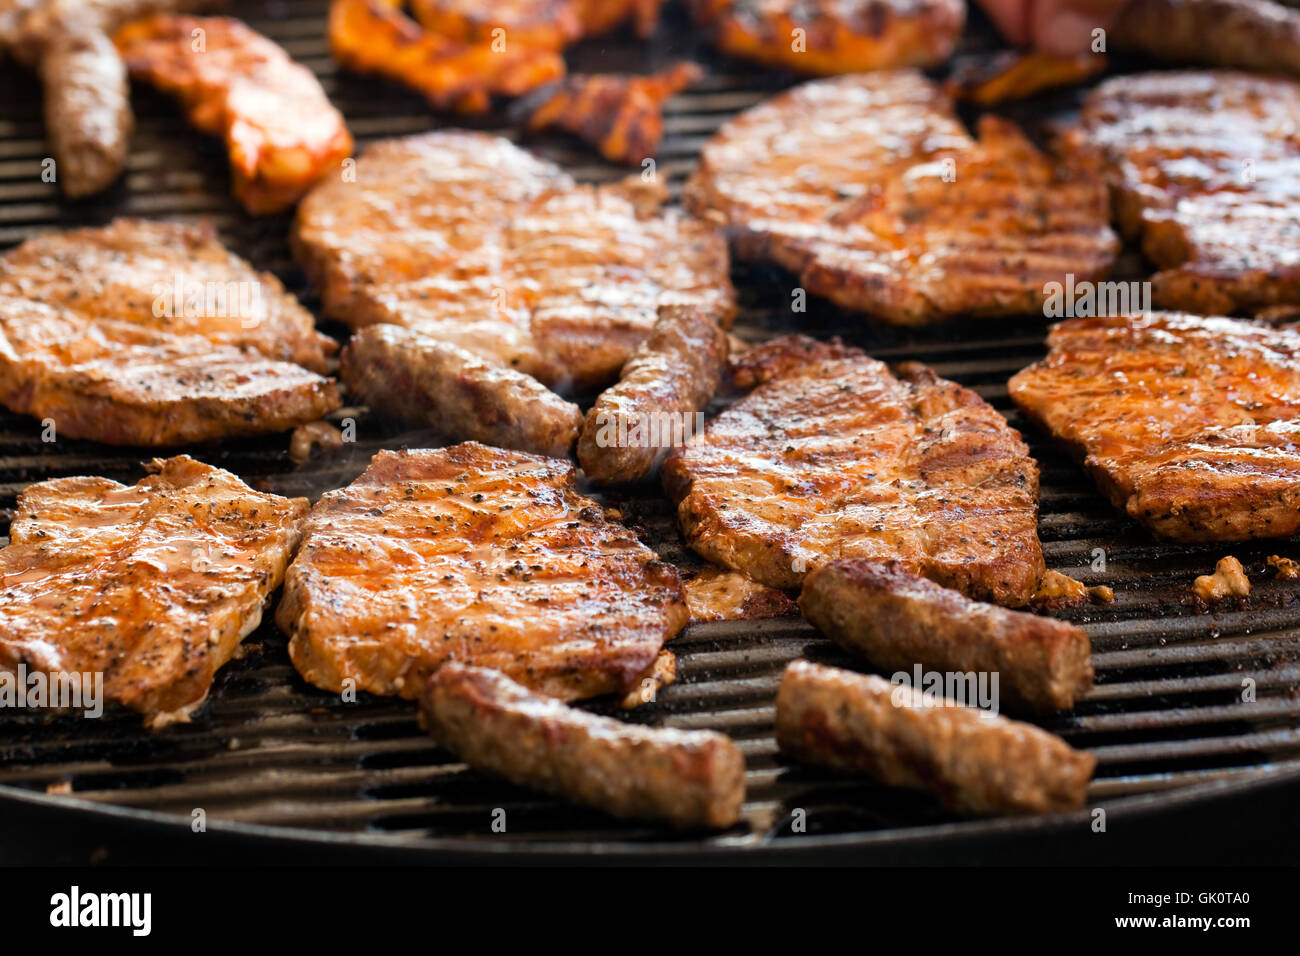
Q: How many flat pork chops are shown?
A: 8